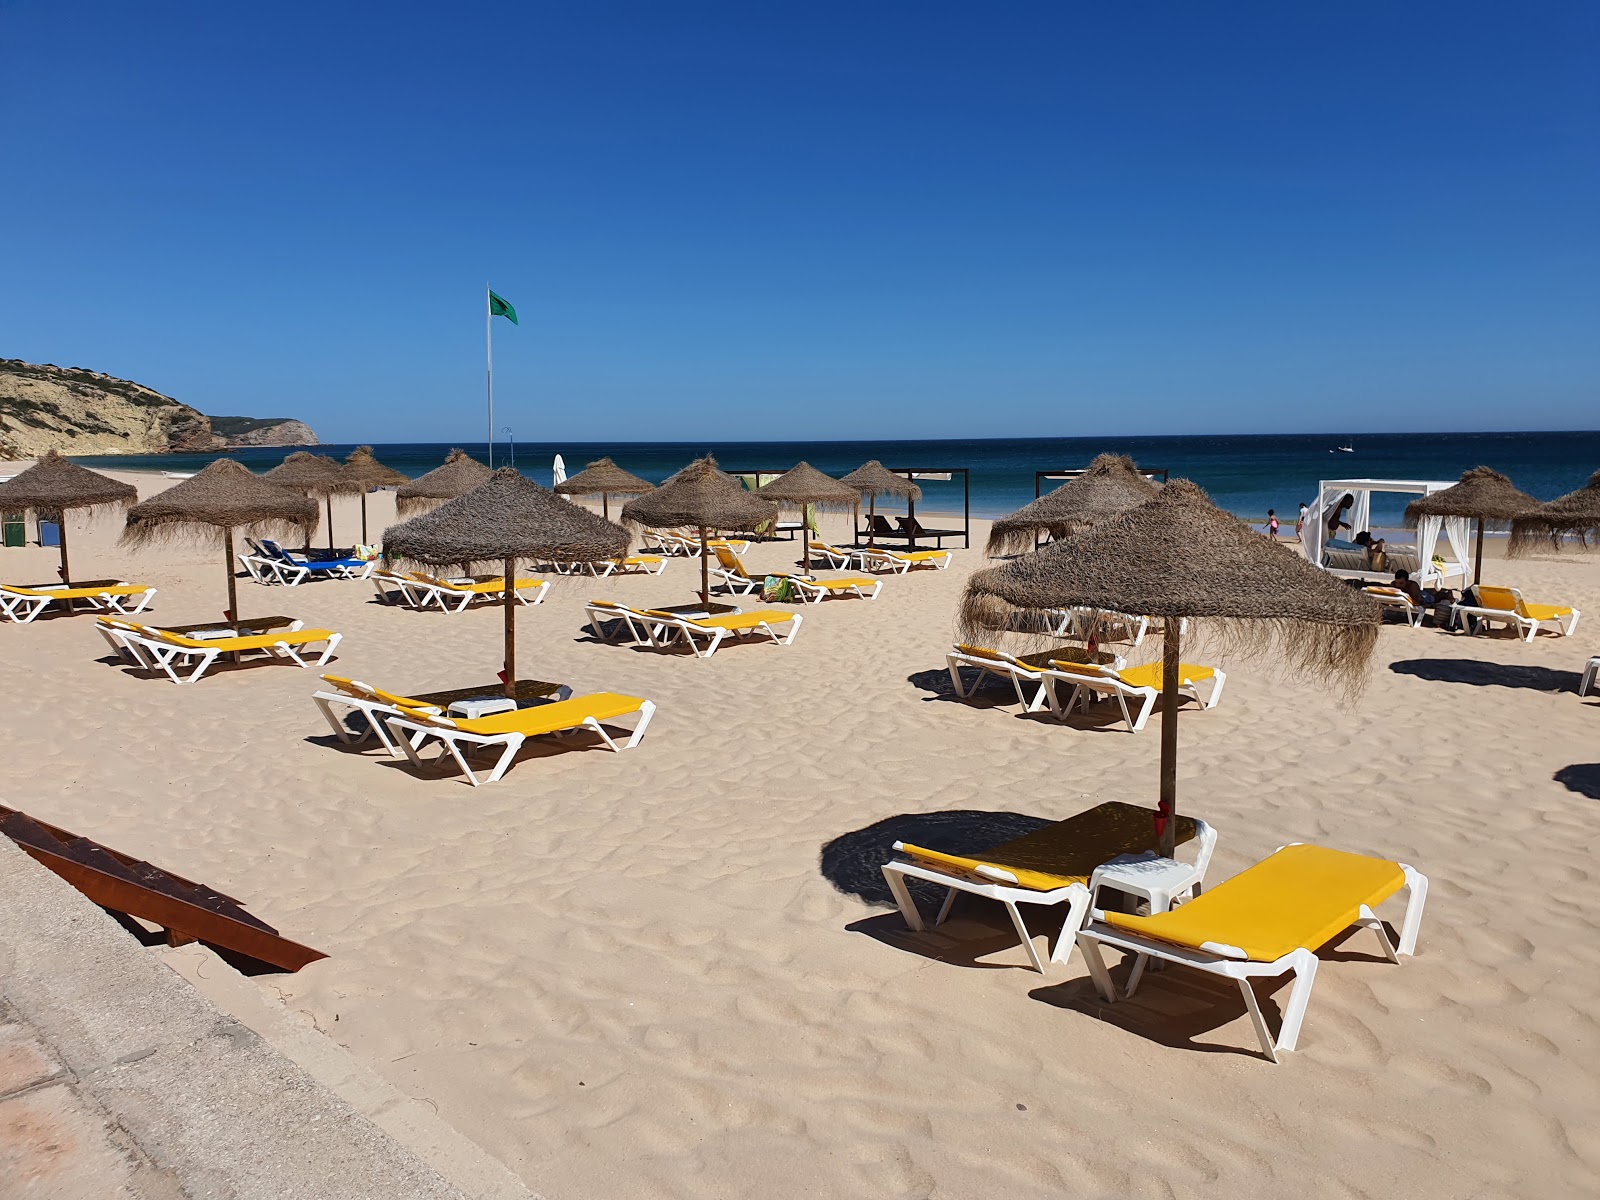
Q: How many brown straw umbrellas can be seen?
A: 14